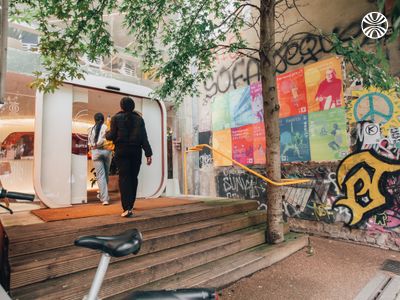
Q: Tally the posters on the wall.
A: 10